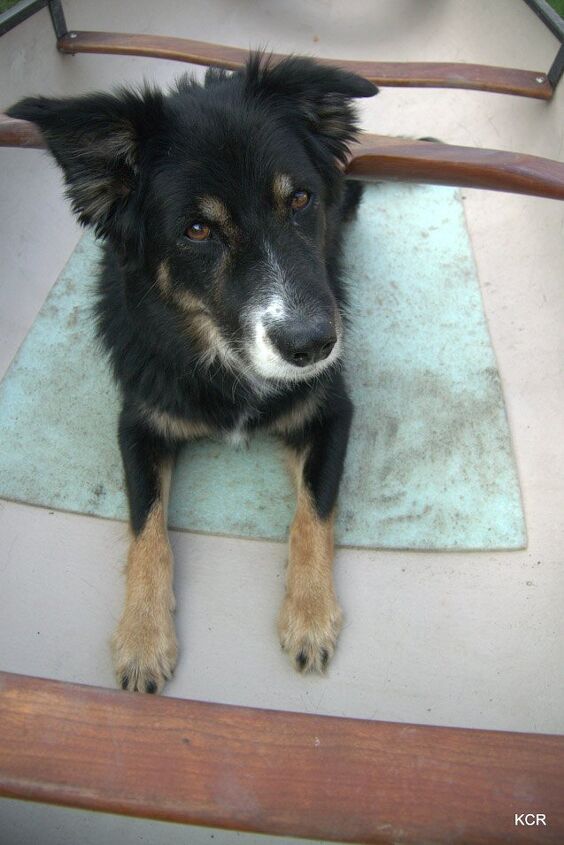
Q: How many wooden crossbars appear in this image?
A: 3